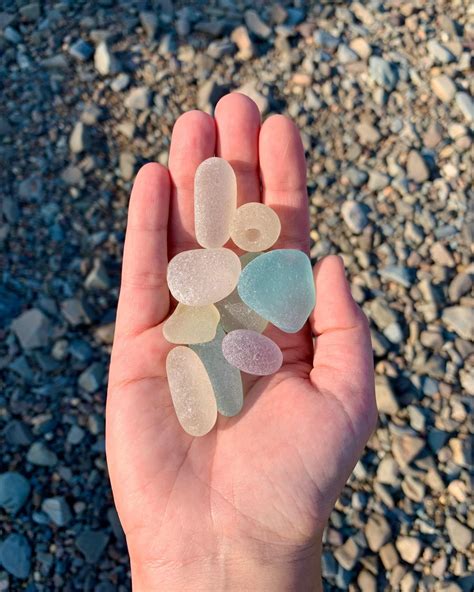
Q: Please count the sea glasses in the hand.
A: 9